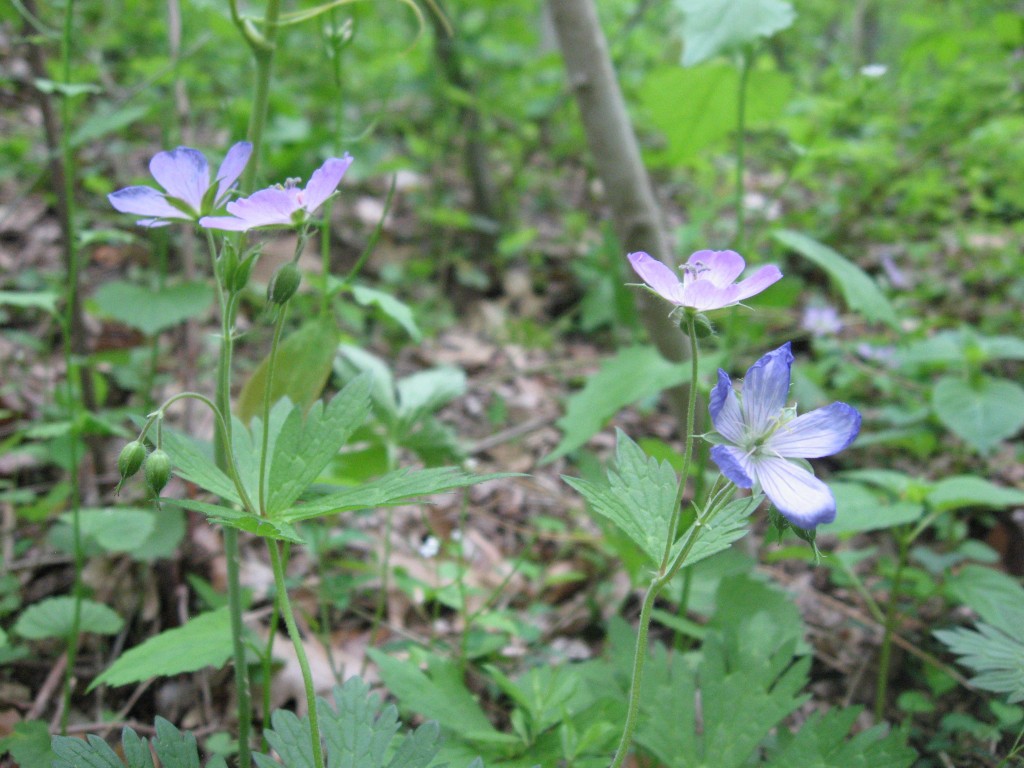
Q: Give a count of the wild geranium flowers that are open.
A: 4